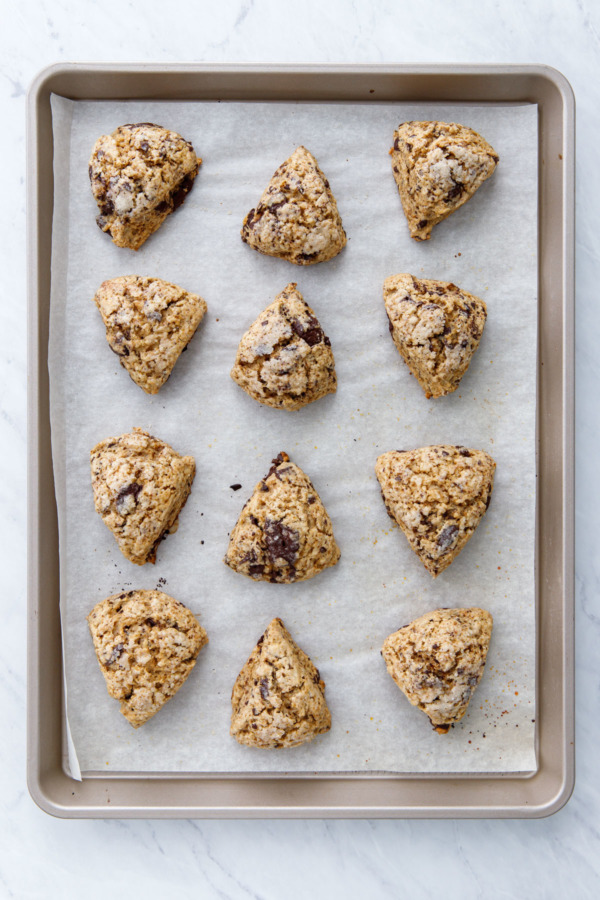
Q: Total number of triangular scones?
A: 12